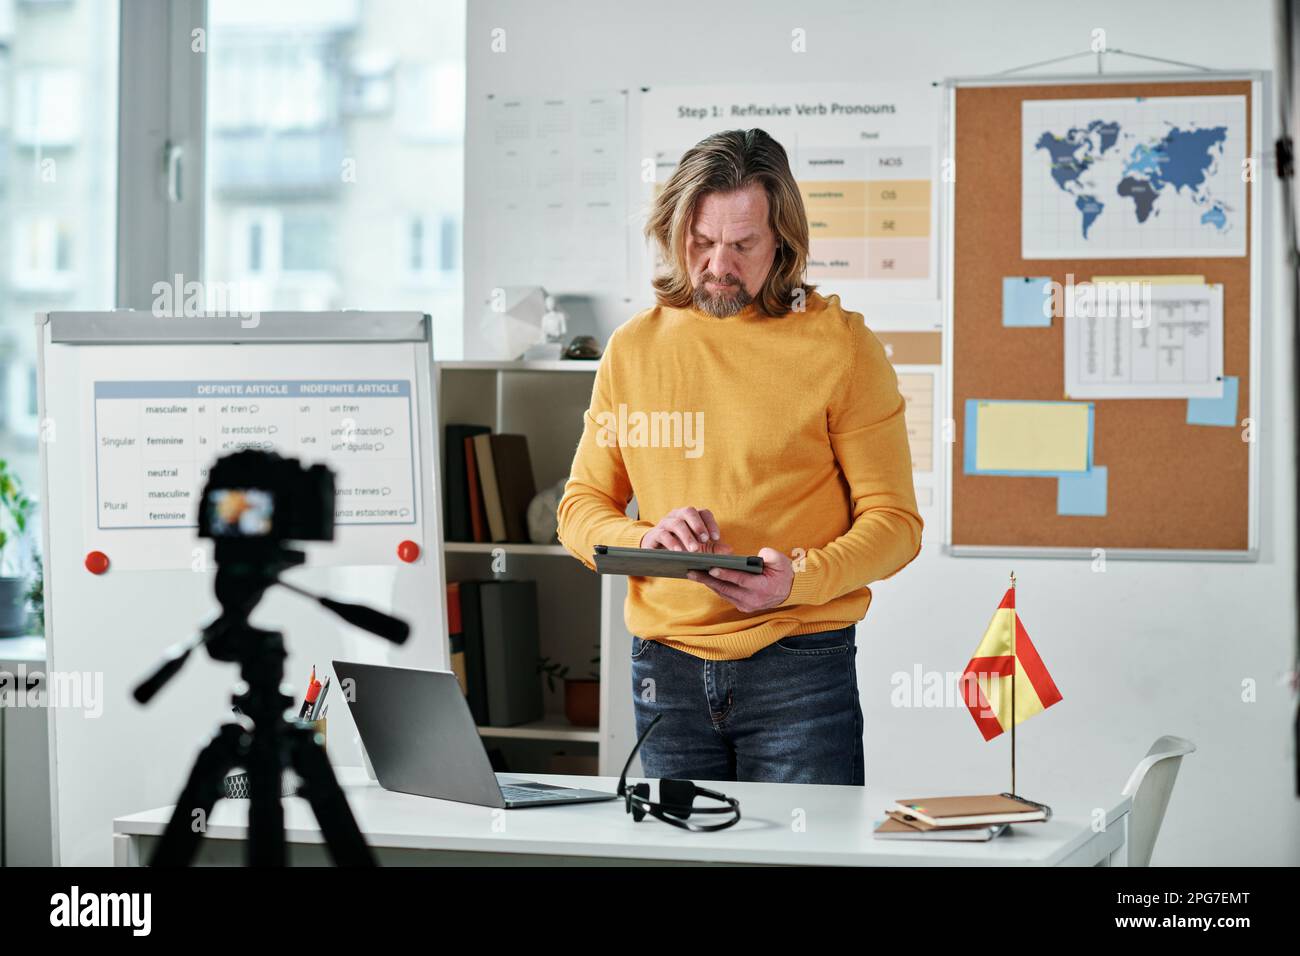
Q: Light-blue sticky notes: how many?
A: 3